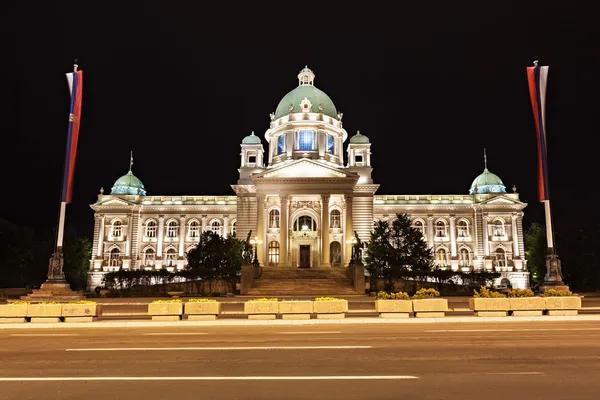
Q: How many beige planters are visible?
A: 13